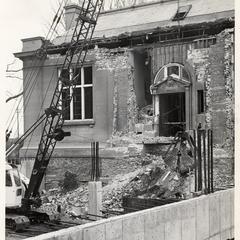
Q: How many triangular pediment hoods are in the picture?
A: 1